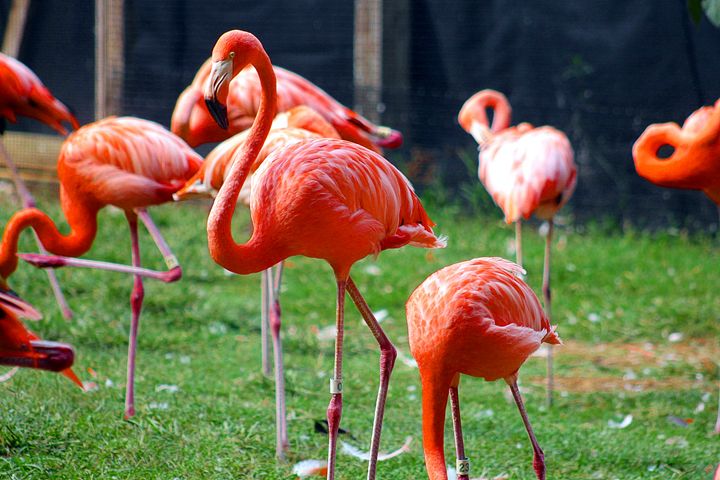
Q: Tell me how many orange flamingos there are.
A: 9